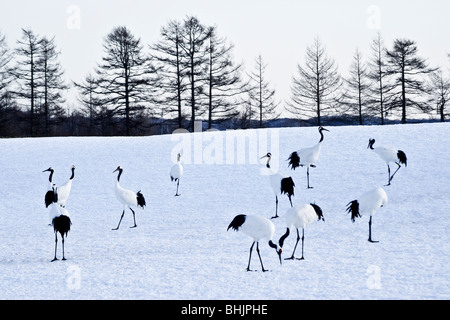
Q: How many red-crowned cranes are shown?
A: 11